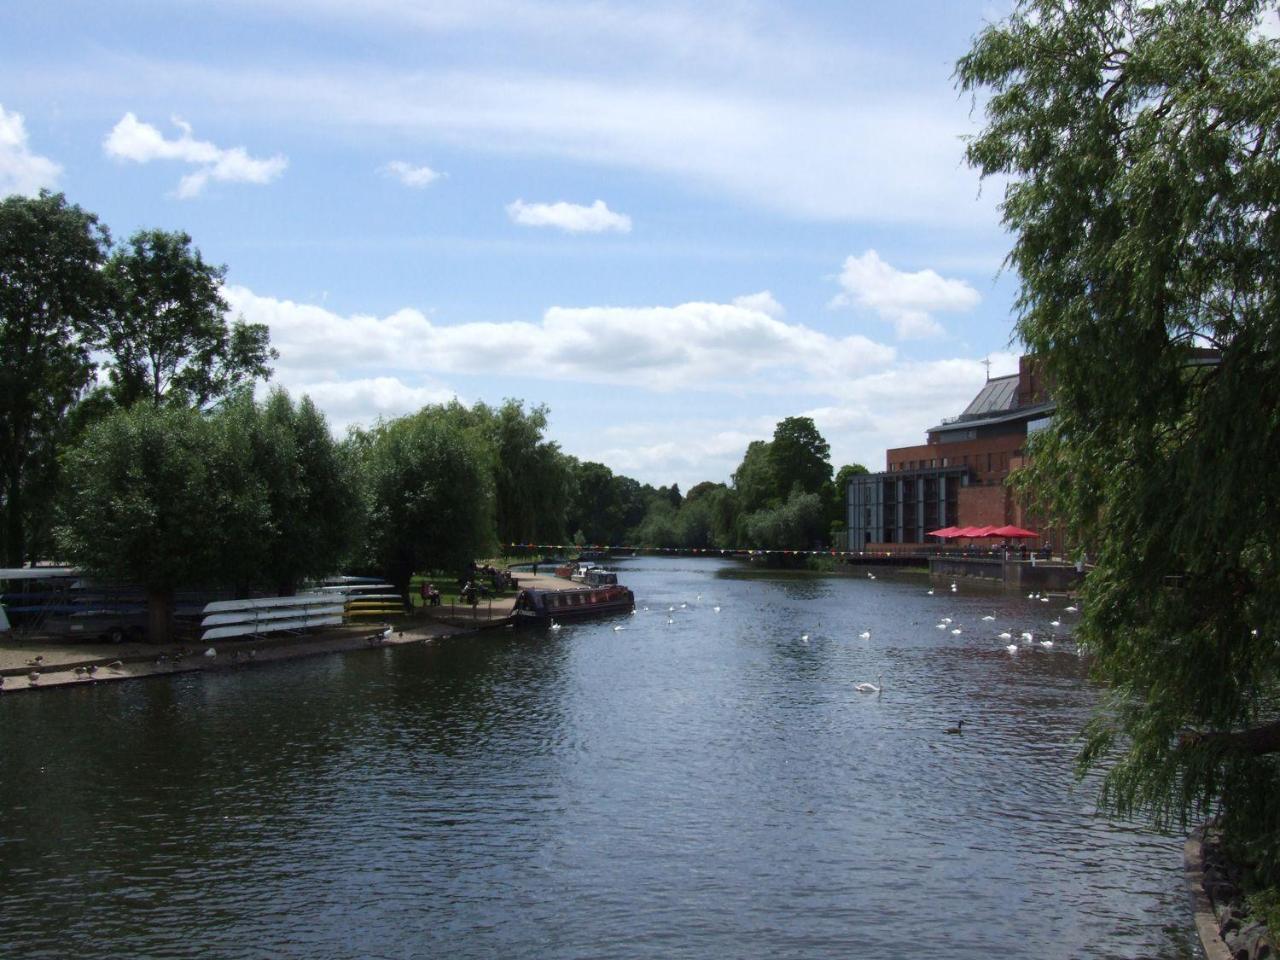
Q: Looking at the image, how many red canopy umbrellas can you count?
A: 4